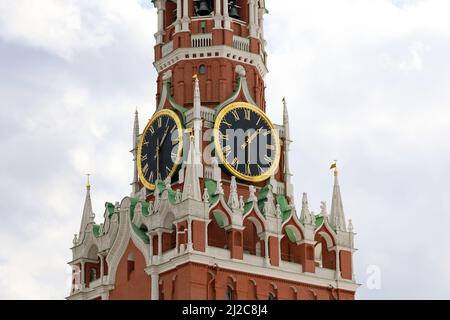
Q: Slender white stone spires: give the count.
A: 6